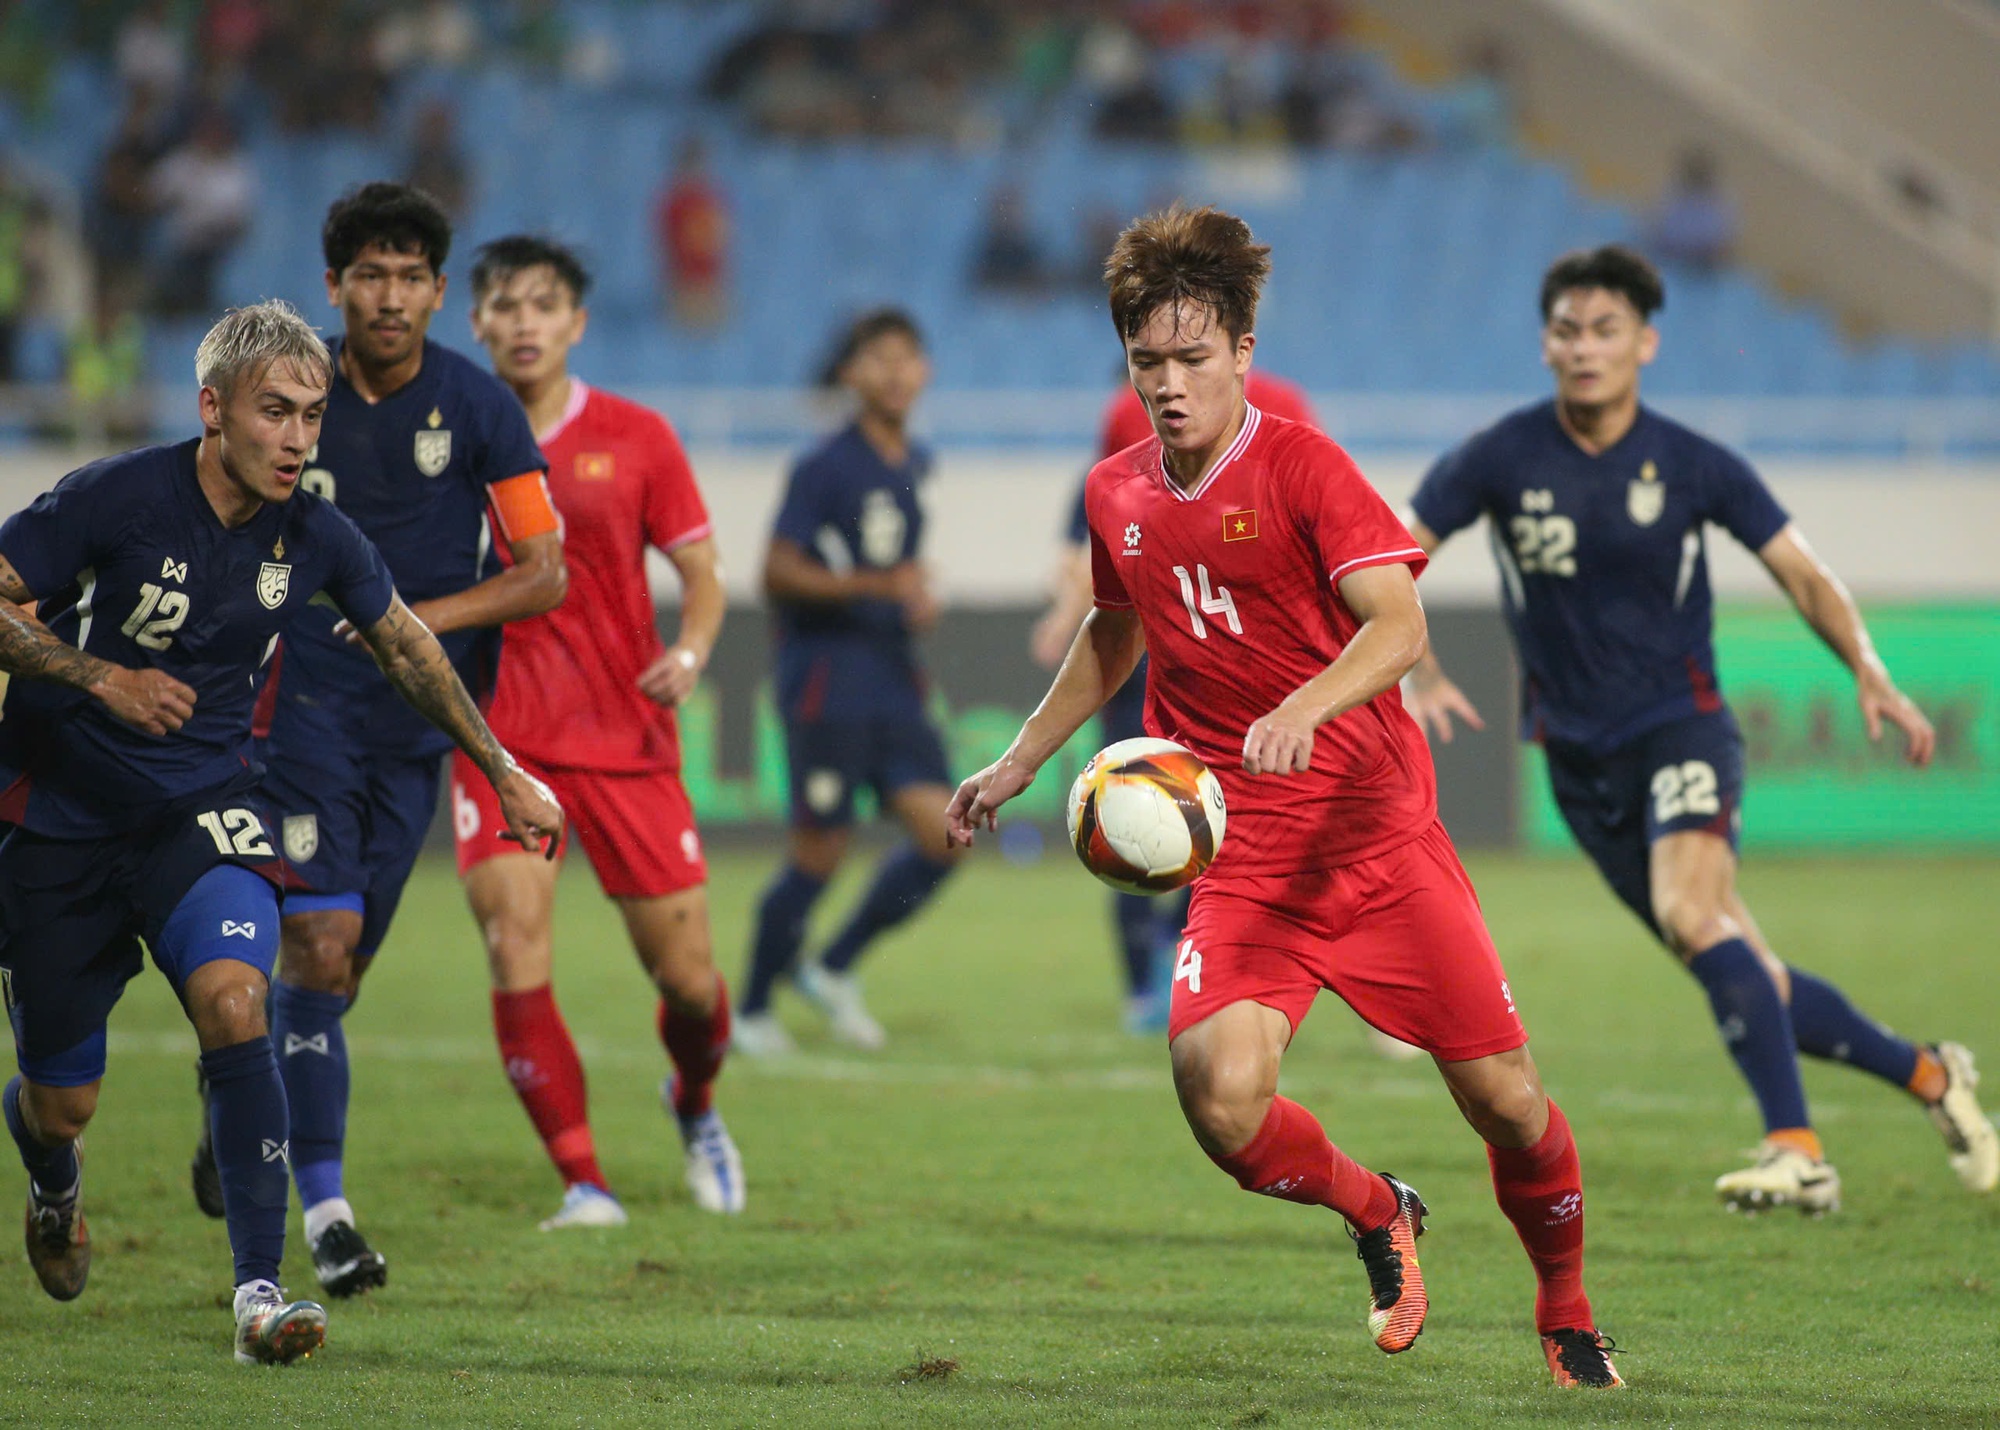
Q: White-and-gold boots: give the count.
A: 2